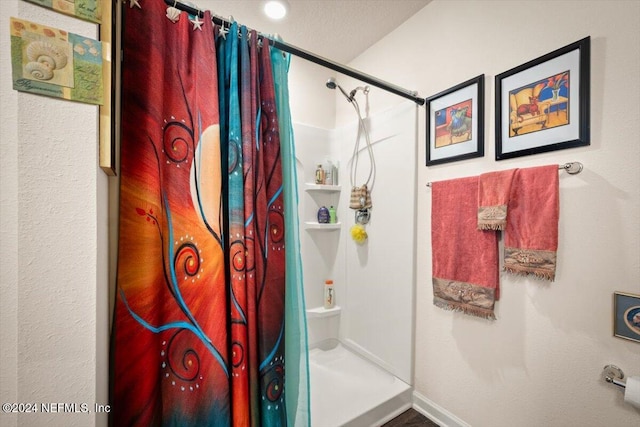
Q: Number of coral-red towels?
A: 3